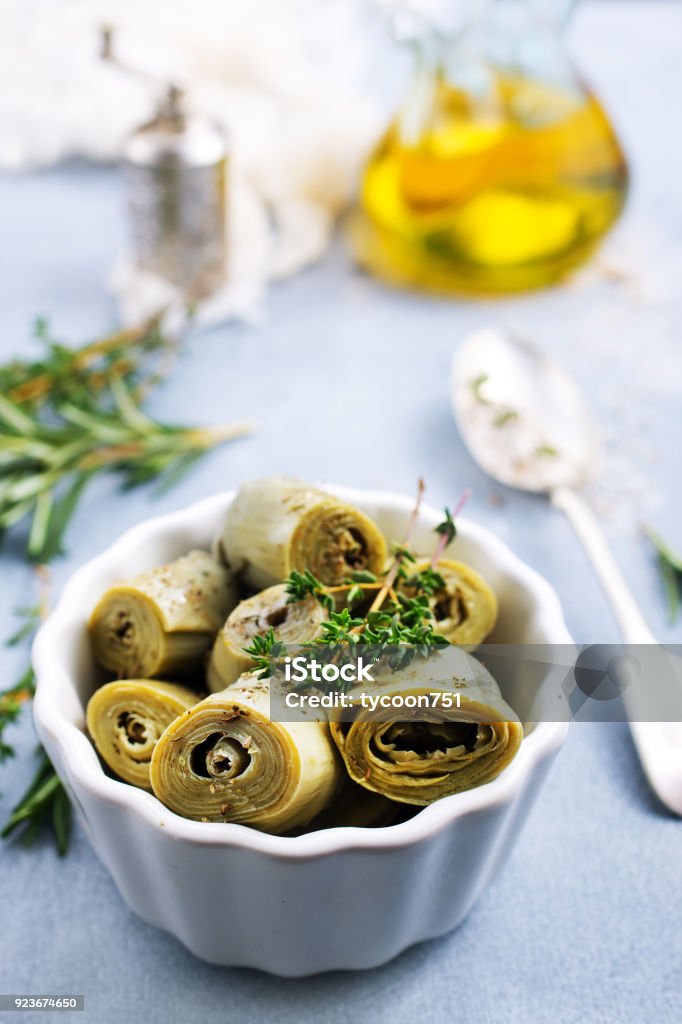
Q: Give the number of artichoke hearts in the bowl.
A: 7